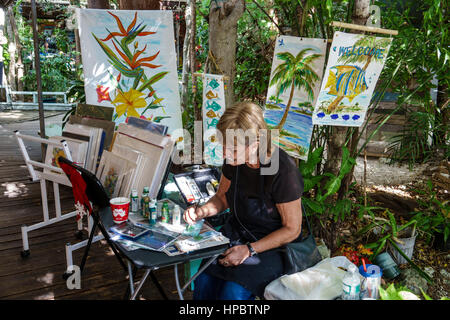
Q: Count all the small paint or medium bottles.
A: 5